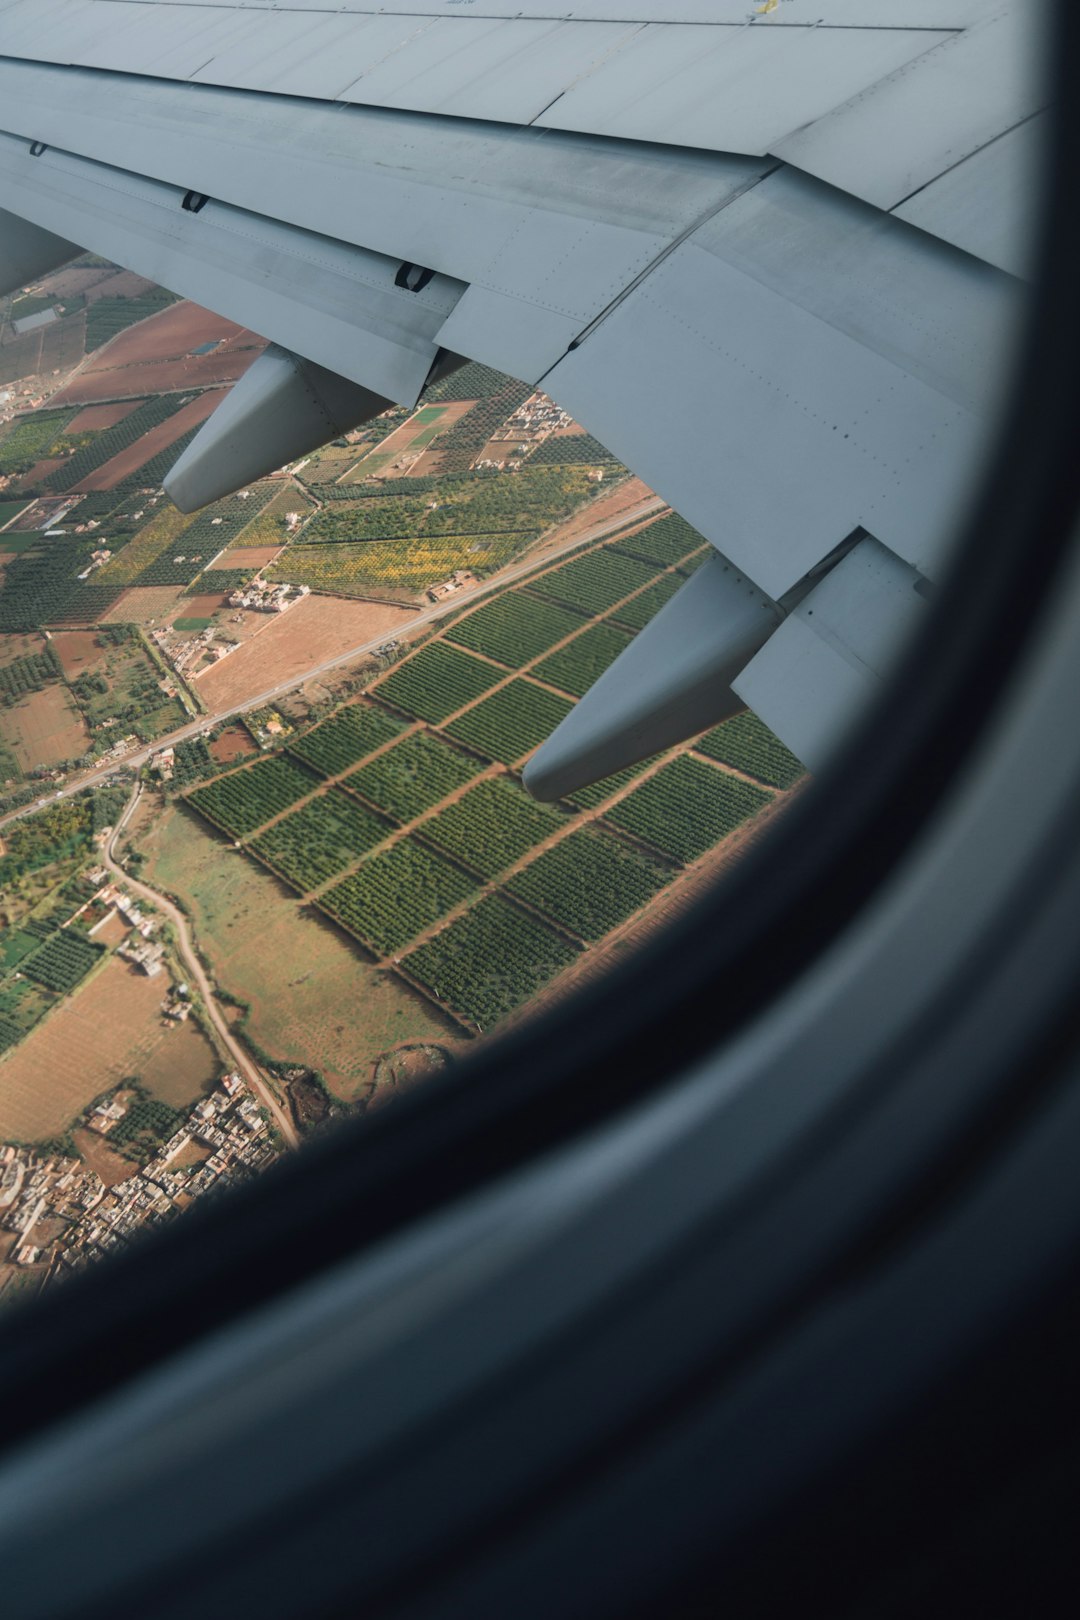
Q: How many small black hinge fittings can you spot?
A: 3